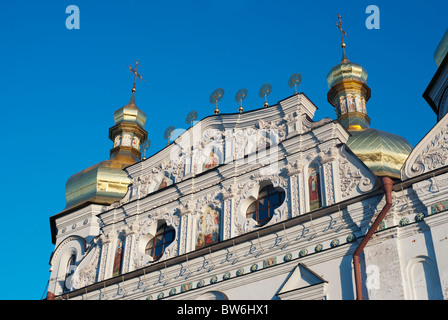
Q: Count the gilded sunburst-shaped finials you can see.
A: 7